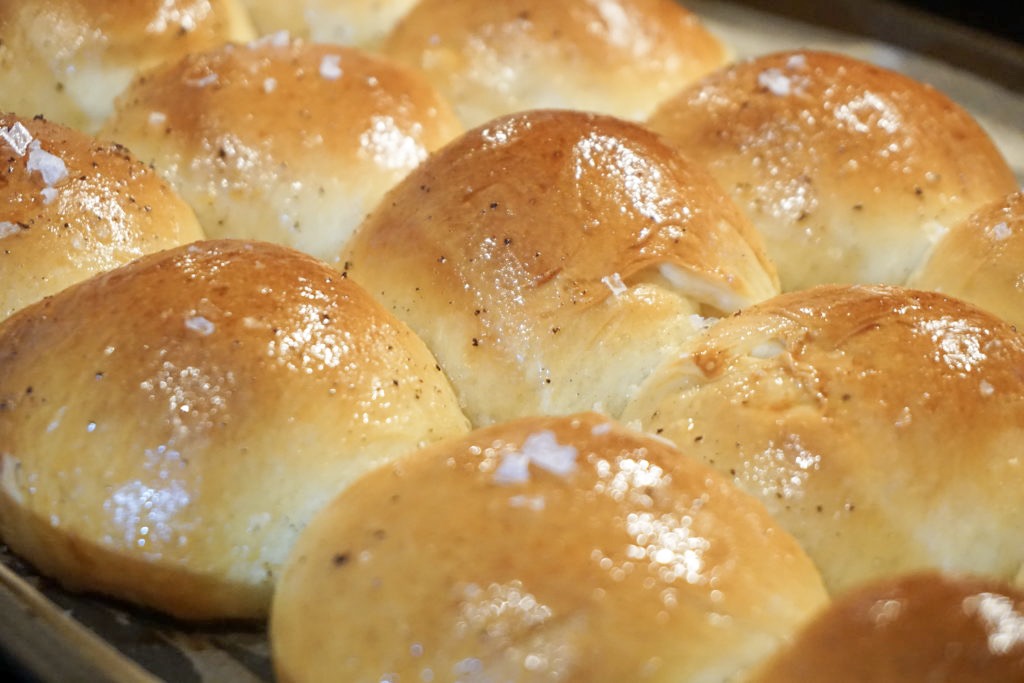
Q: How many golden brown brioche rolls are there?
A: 12